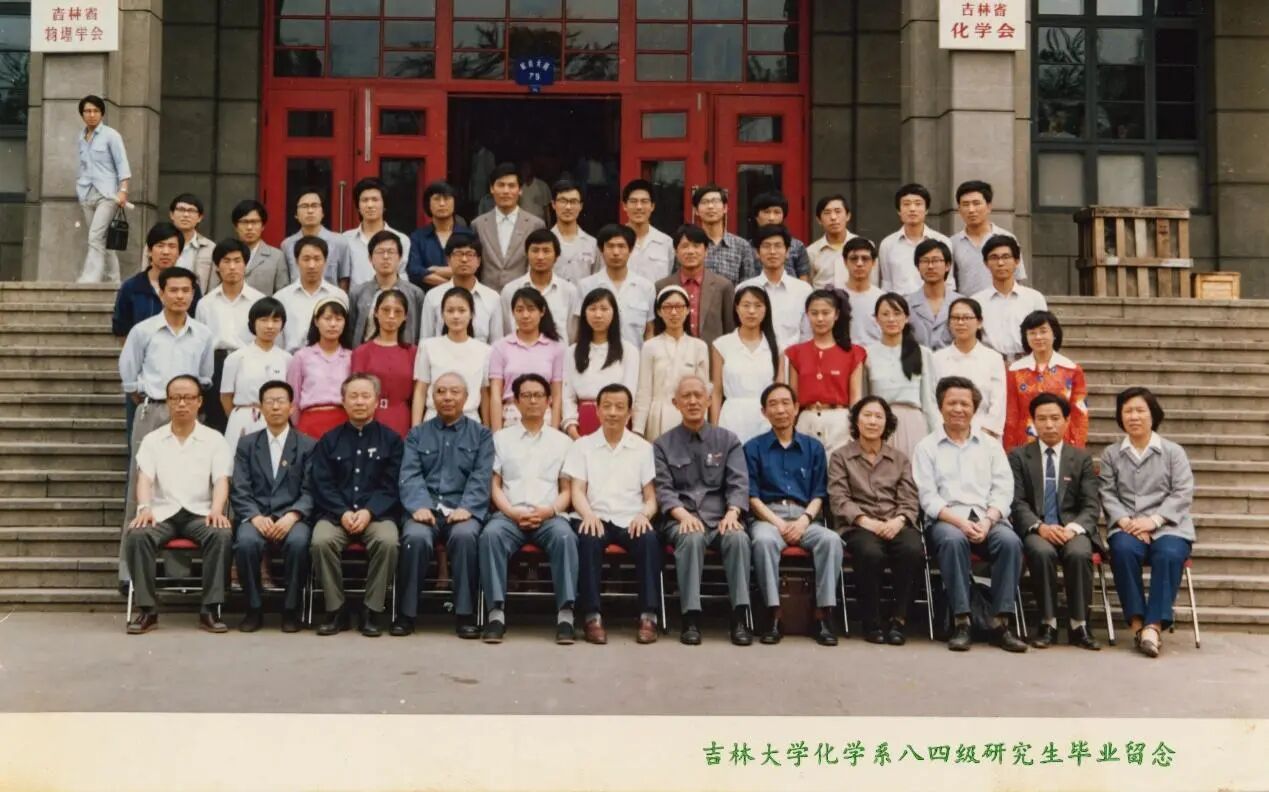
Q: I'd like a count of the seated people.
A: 12